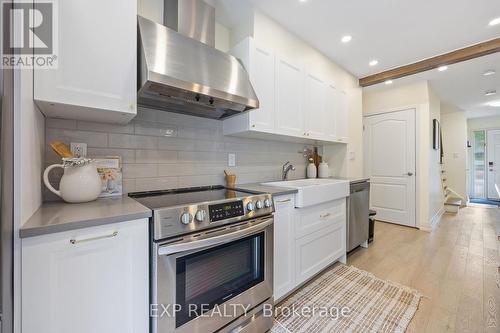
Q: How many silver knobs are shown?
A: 5